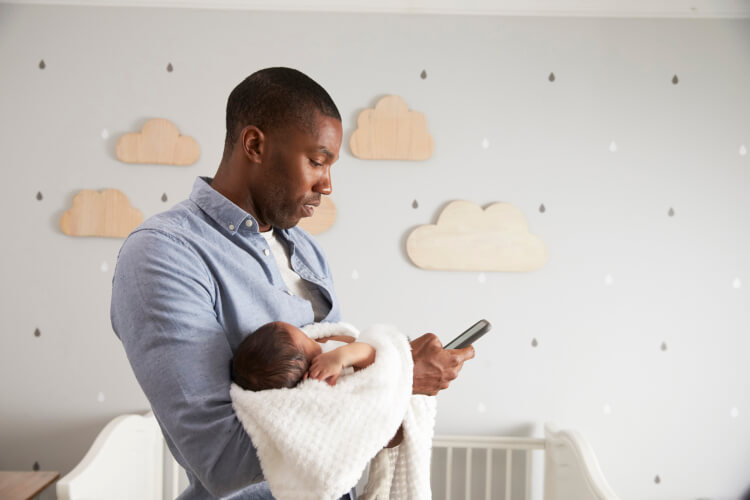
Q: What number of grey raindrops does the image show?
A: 15